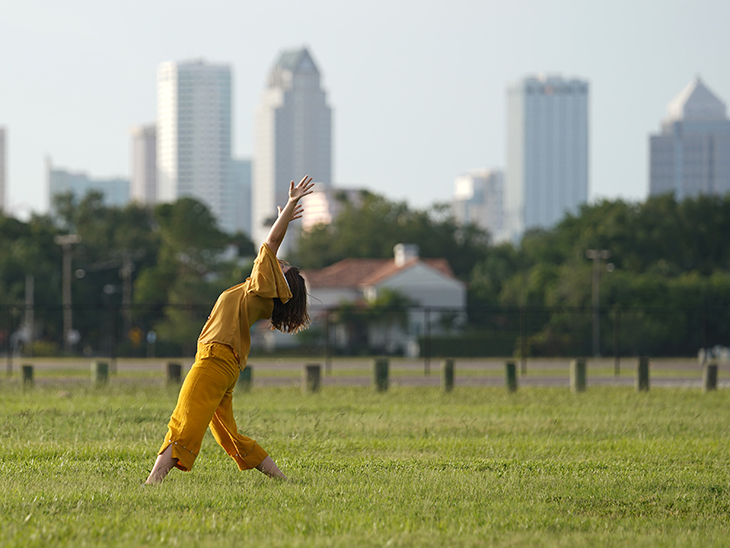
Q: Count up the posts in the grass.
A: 11